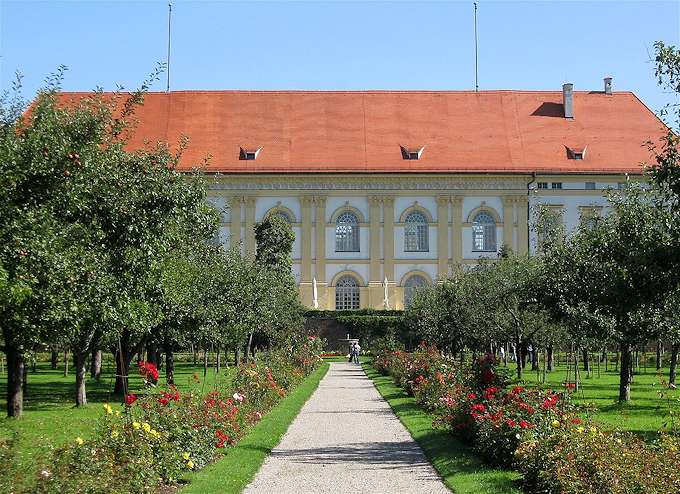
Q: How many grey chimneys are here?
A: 2